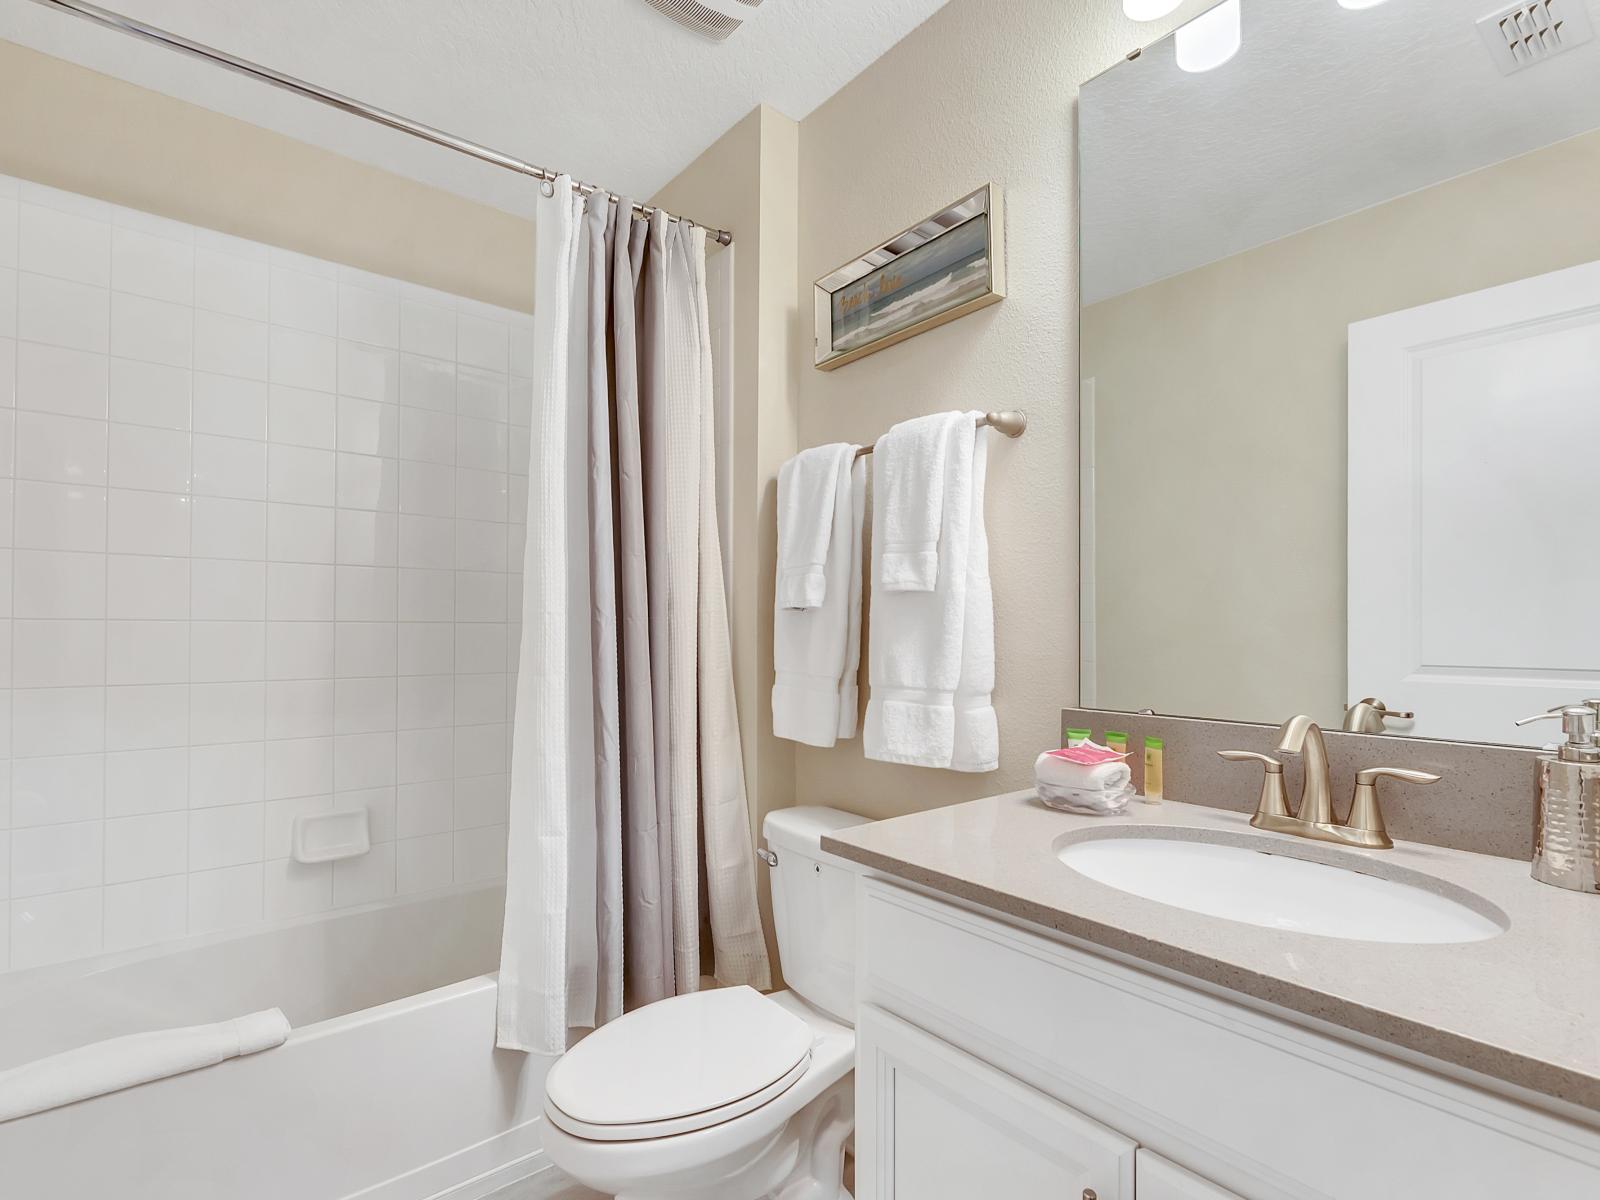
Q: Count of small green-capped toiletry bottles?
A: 3